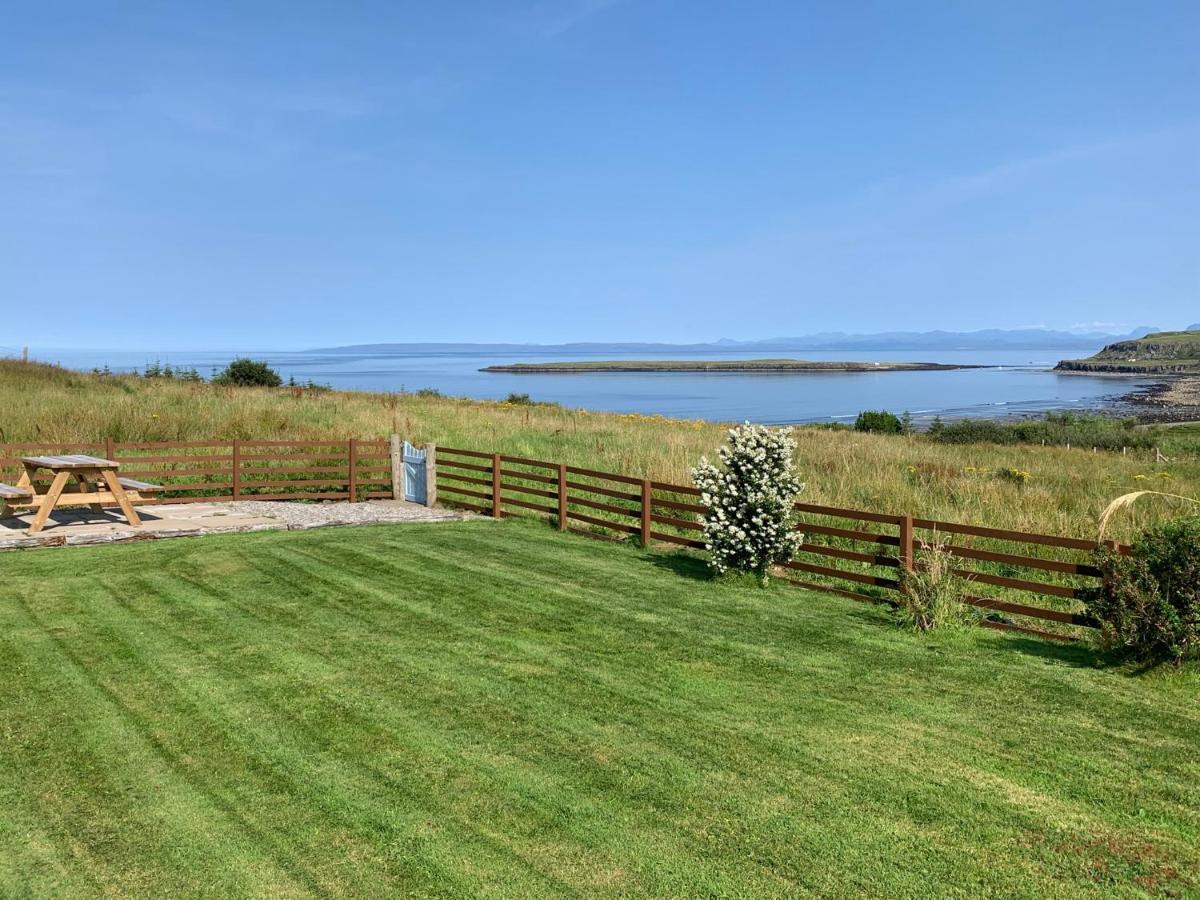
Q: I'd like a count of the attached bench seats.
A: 2